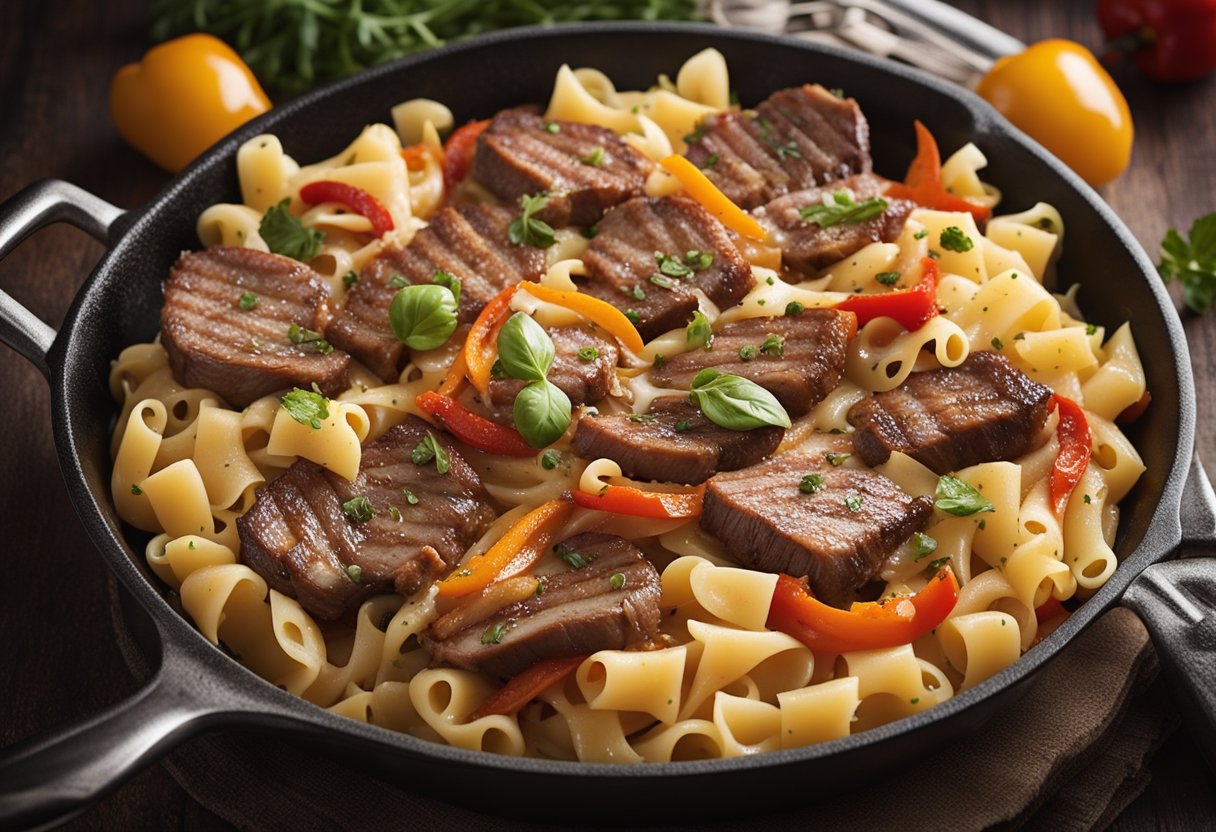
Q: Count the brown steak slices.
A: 13